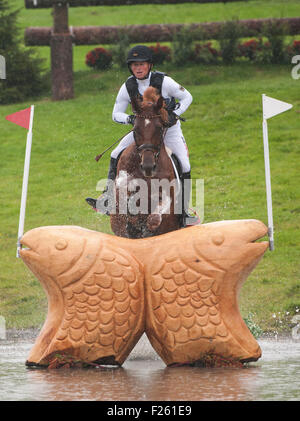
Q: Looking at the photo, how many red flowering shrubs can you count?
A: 5